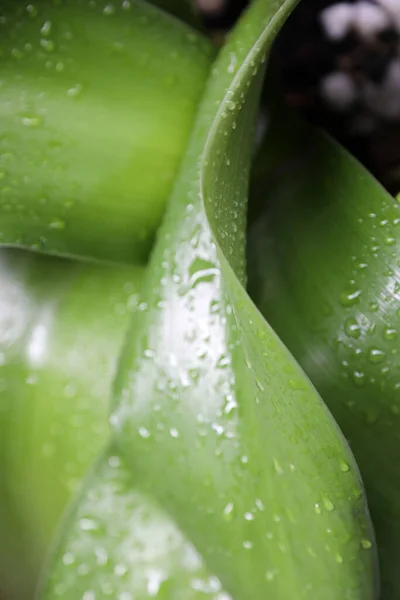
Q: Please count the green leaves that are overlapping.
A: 4